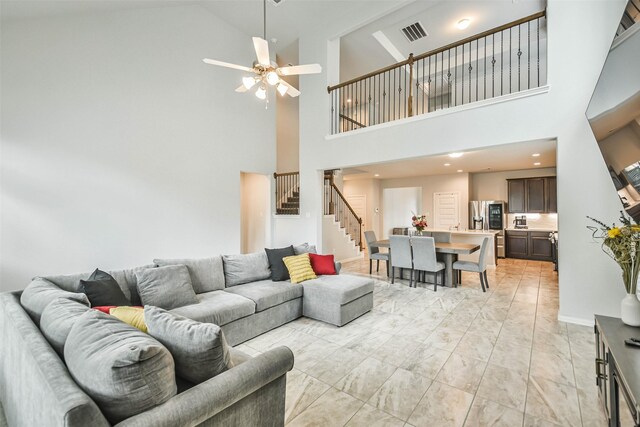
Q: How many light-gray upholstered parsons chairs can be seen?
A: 6